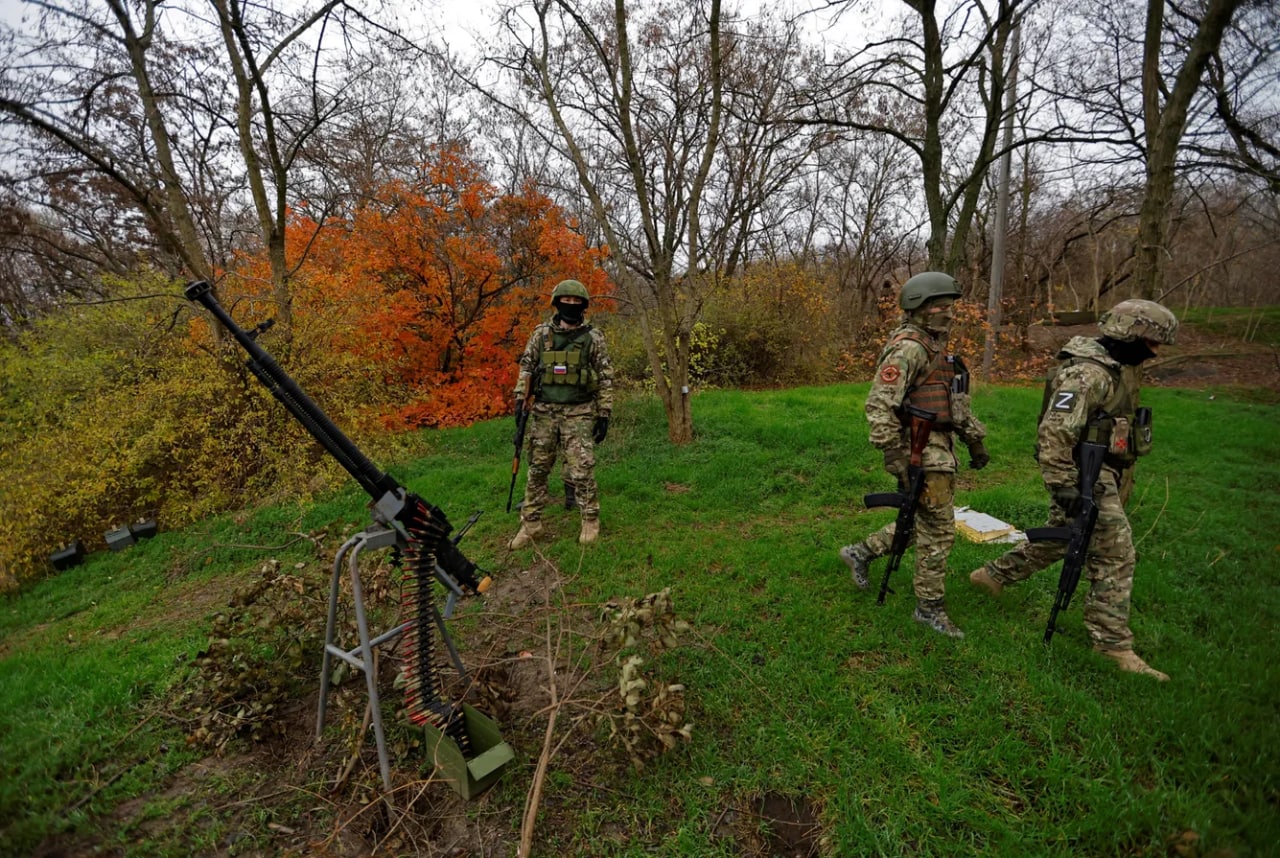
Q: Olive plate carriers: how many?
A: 2